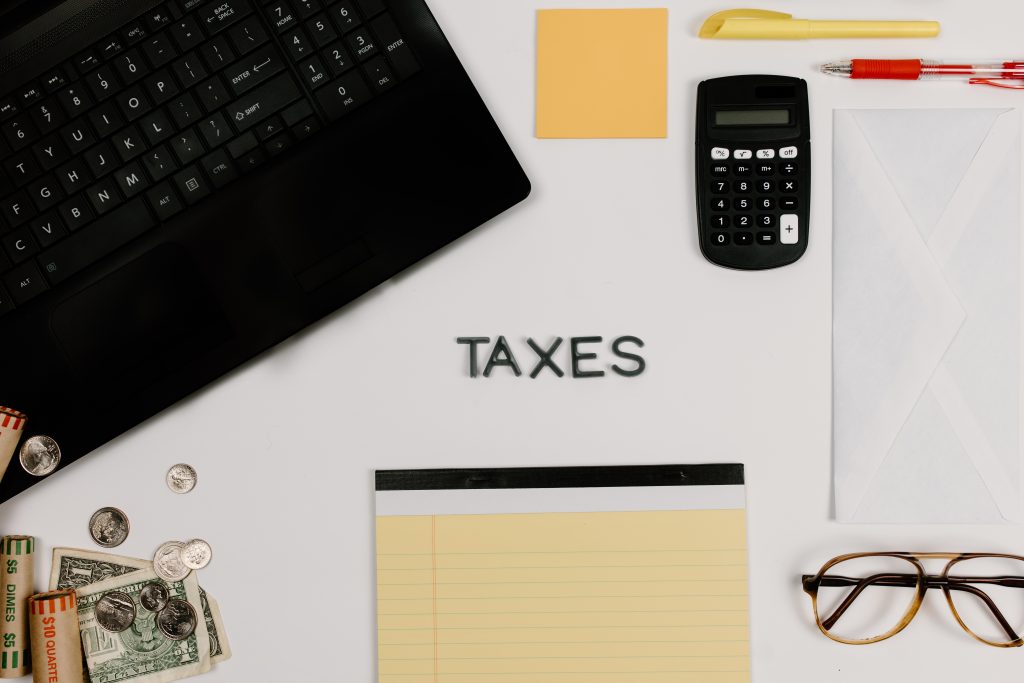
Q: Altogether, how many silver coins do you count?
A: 8